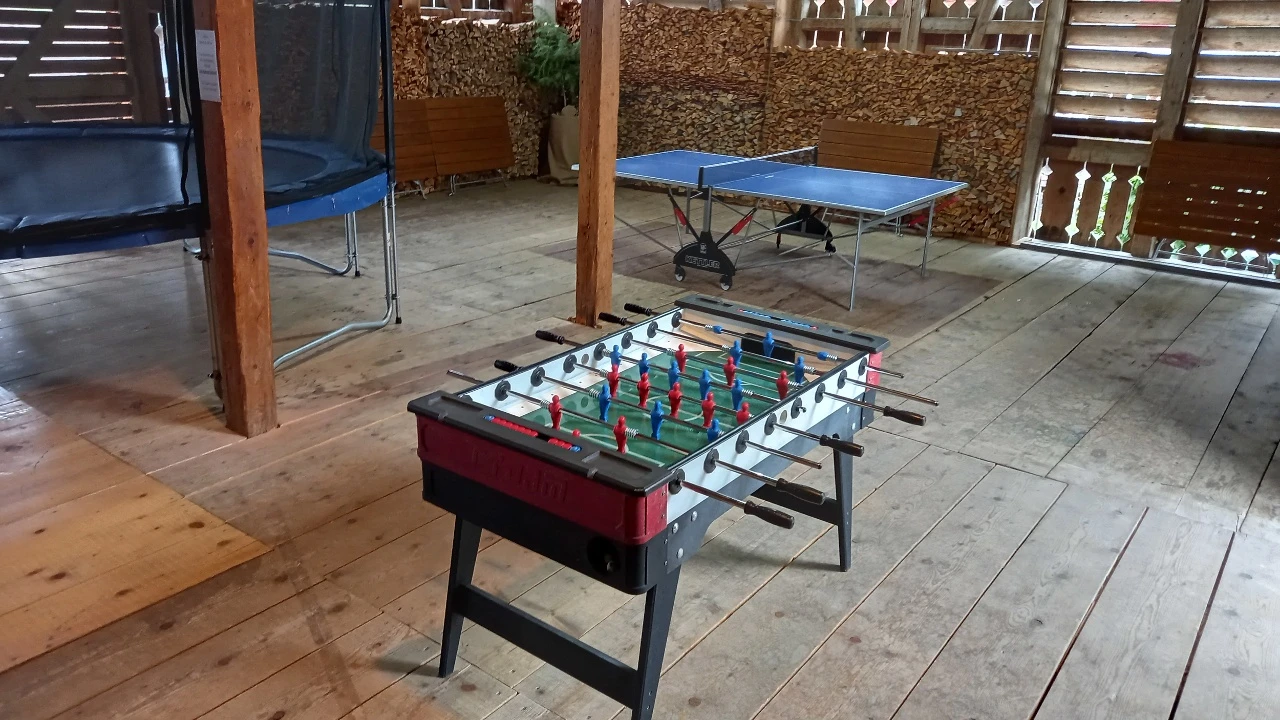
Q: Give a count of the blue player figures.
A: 11